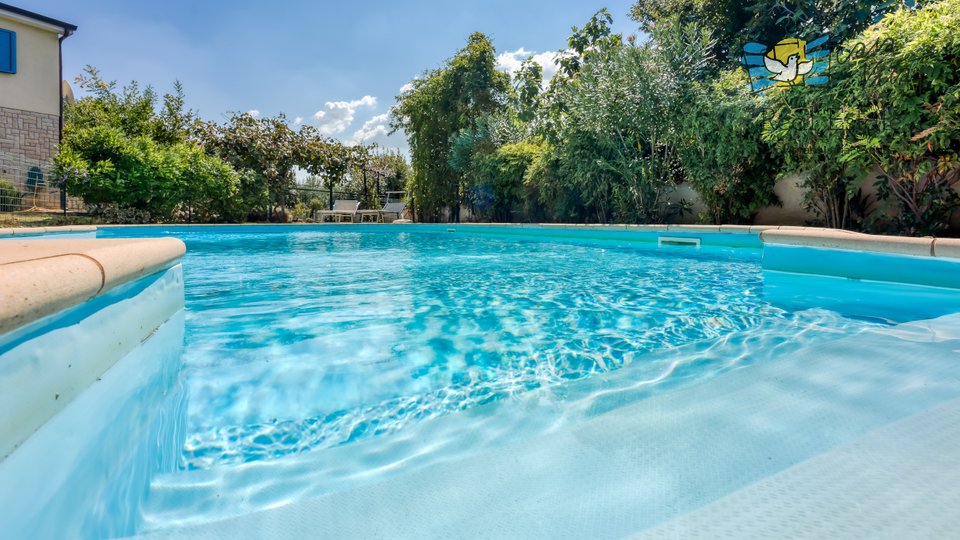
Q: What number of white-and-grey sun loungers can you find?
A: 2